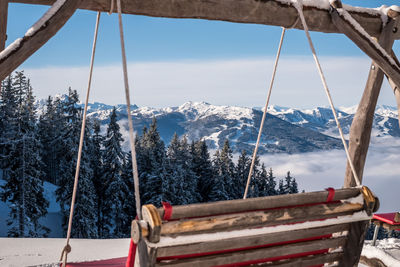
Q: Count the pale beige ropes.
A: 4